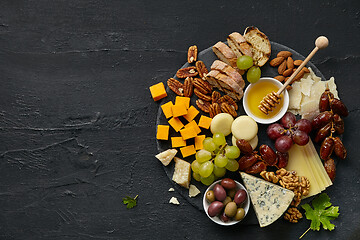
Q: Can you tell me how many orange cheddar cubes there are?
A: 13